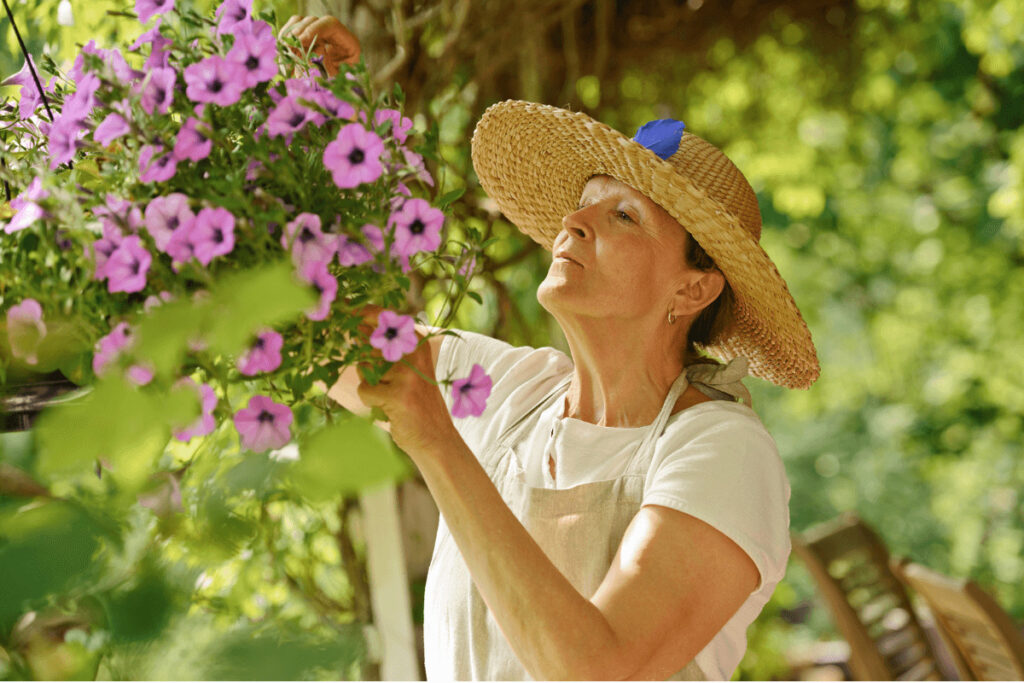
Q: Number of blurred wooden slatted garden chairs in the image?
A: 2